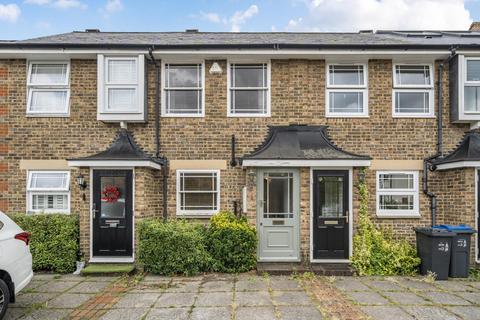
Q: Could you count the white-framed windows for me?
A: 10